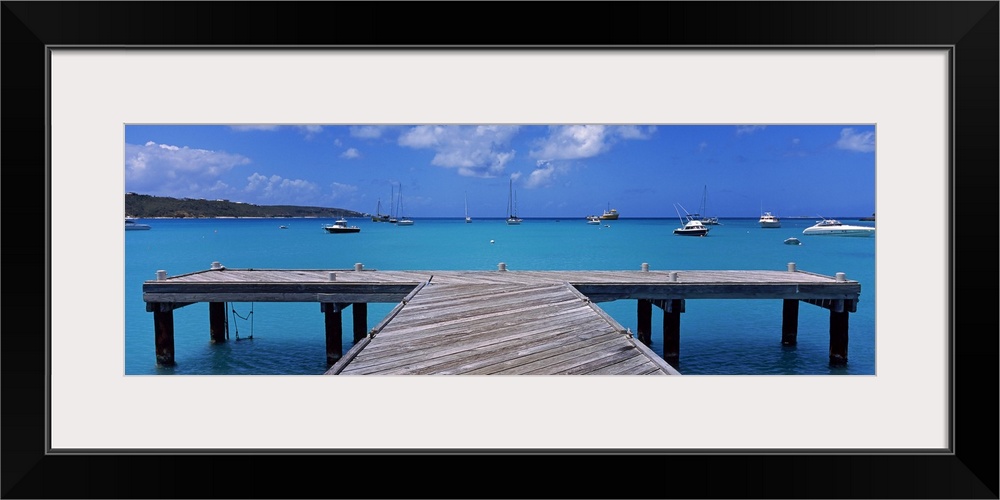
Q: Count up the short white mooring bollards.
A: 9